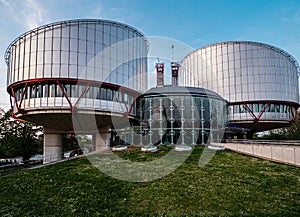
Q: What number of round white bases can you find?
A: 4